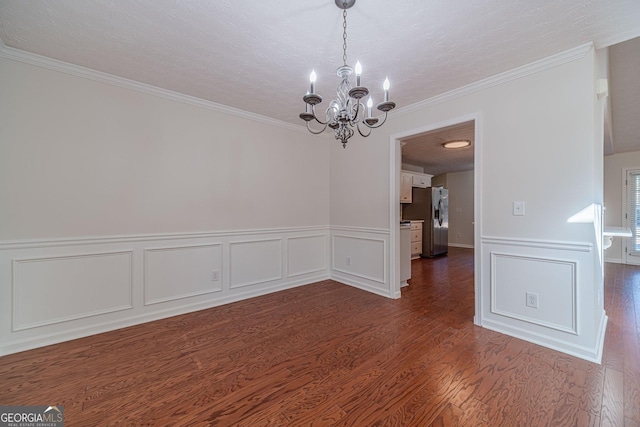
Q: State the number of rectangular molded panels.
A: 6